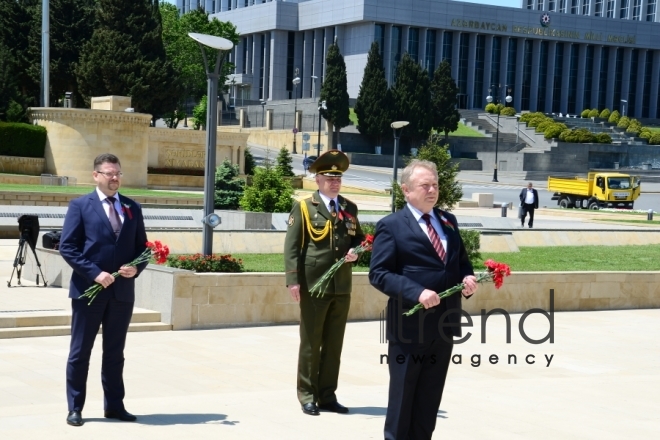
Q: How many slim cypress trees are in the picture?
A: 4